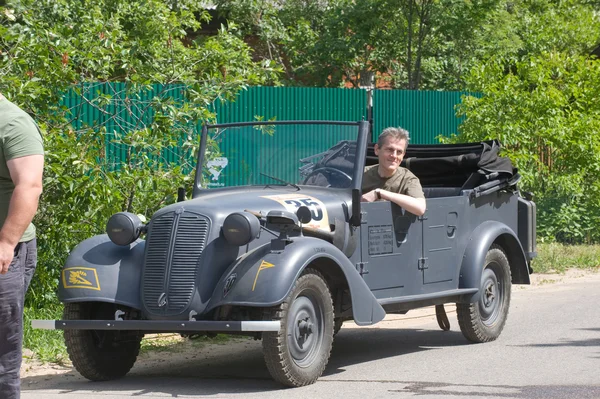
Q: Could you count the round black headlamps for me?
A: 2